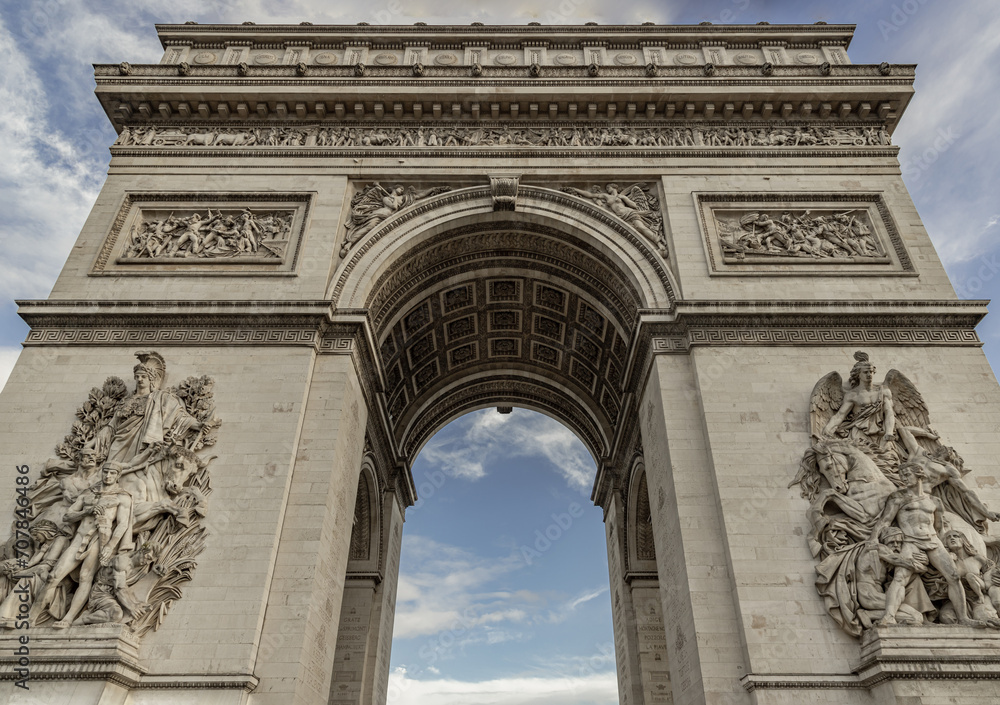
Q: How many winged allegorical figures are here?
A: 3